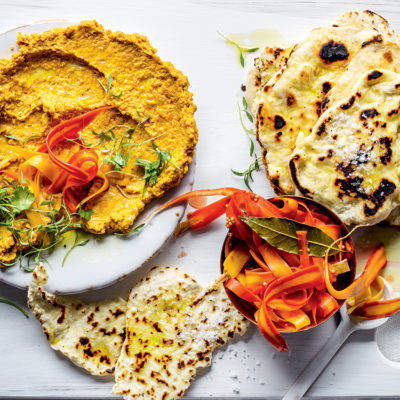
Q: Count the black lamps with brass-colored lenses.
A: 0